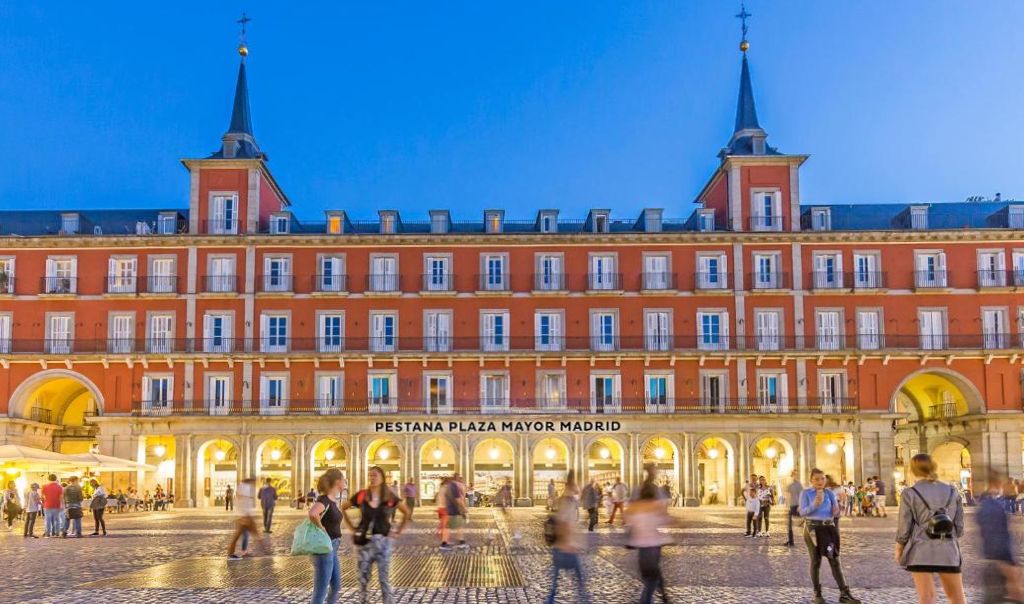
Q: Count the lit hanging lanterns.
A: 13